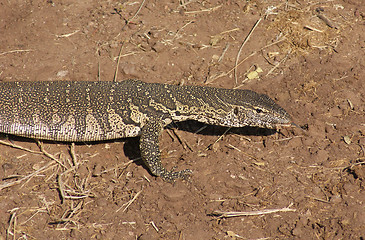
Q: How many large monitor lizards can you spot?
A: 1